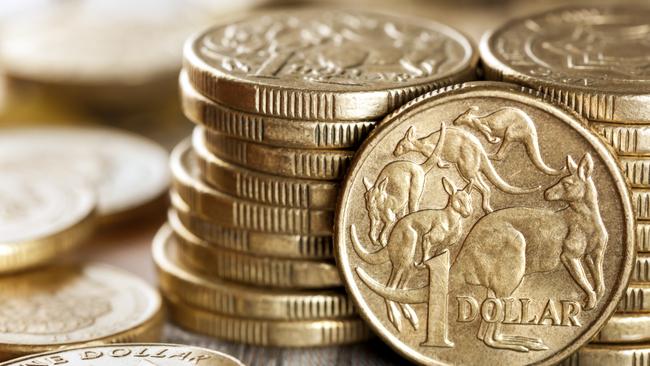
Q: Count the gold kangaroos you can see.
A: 5